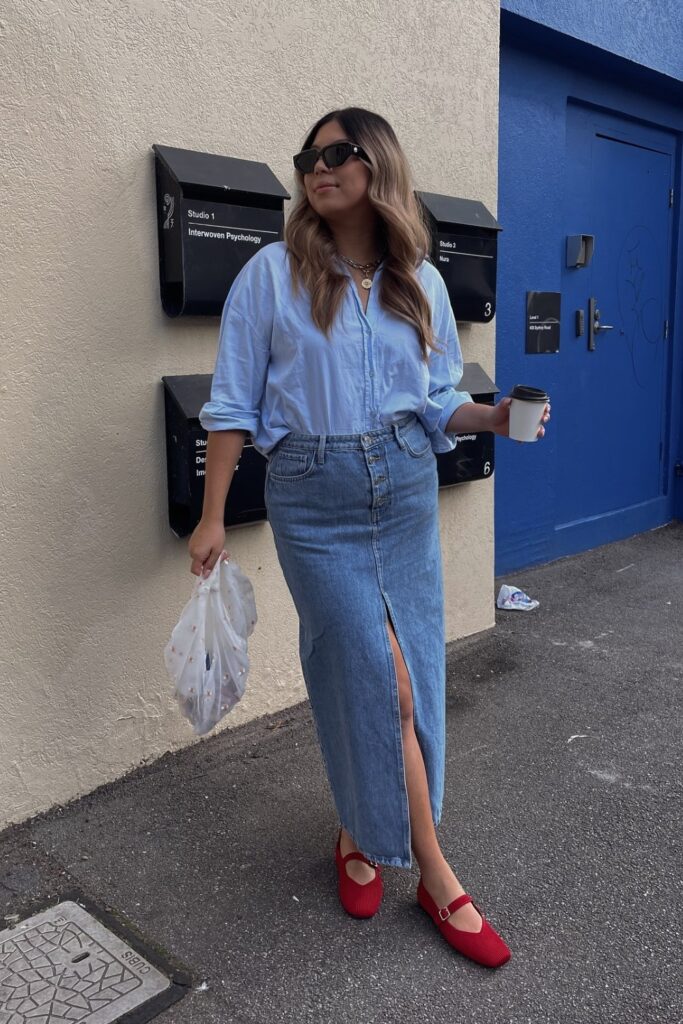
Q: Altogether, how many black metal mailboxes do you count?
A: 4